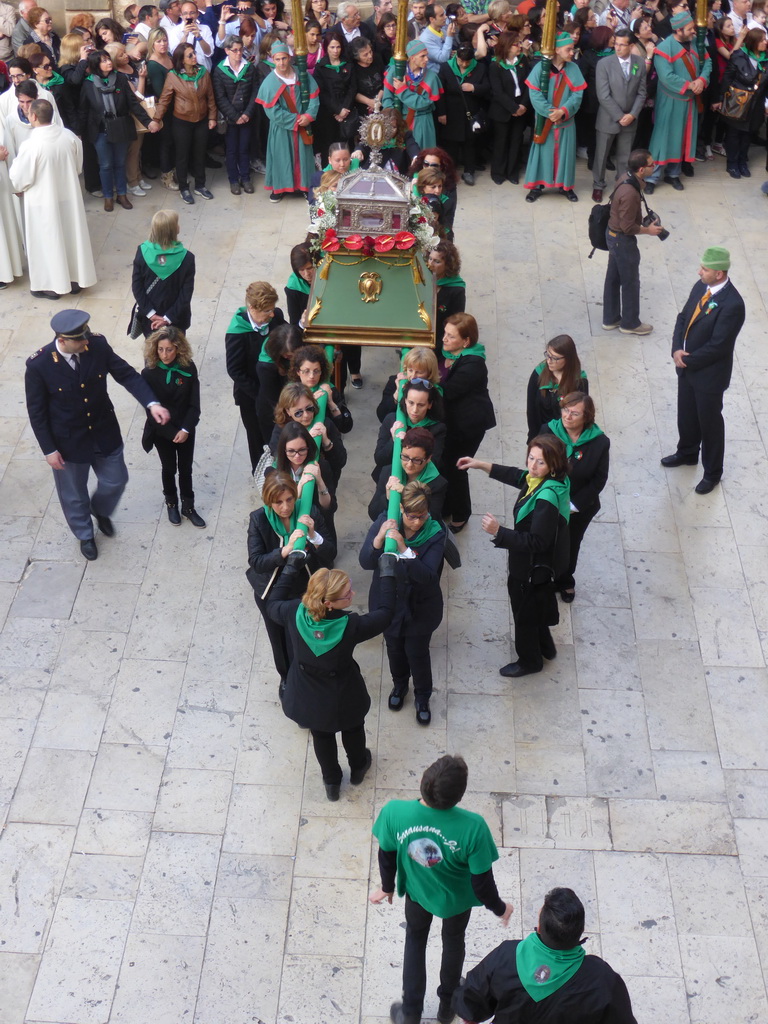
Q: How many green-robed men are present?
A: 4